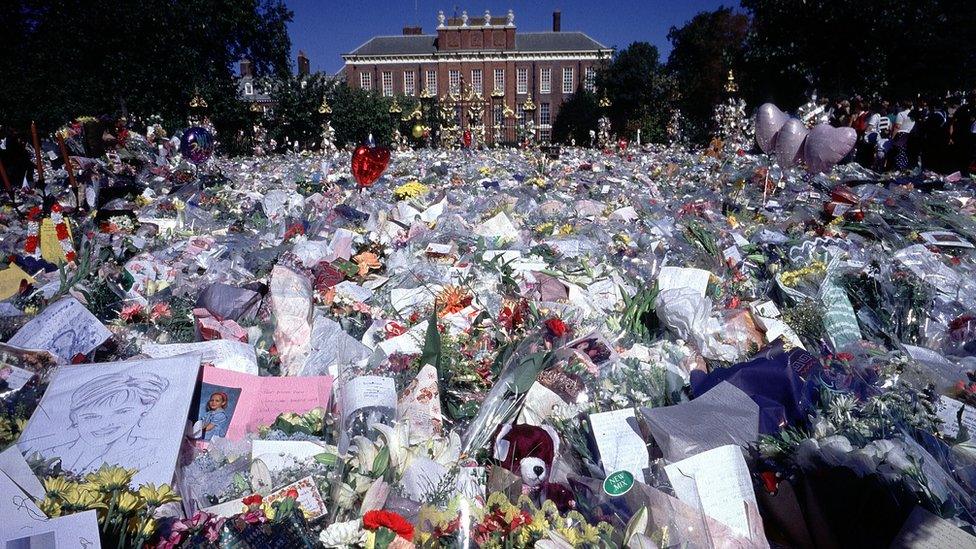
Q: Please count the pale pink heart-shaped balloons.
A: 3